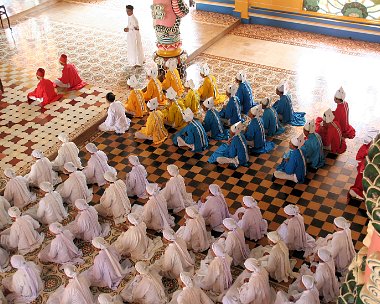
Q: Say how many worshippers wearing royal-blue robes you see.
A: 10